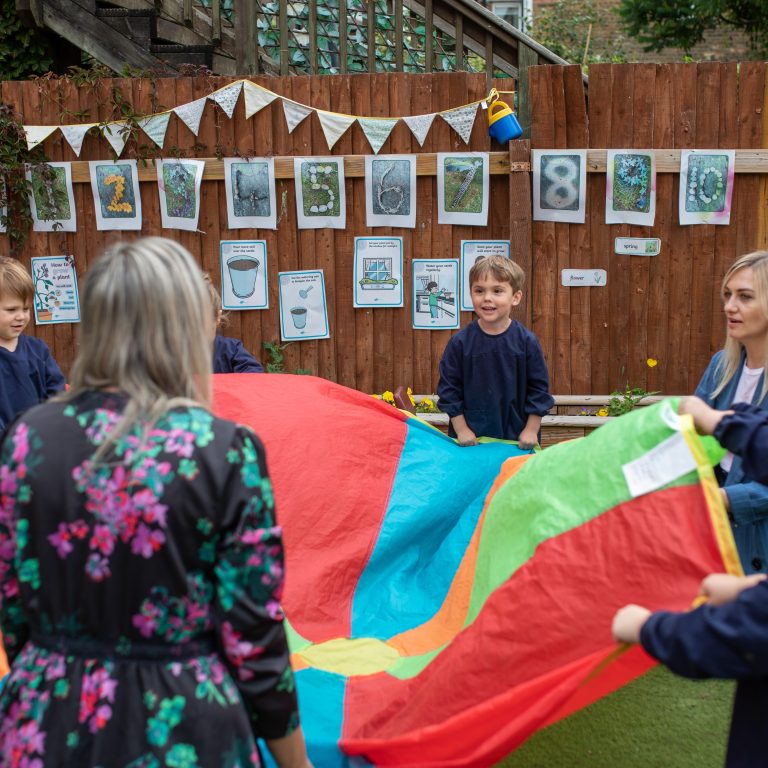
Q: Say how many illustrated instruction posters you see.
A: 6